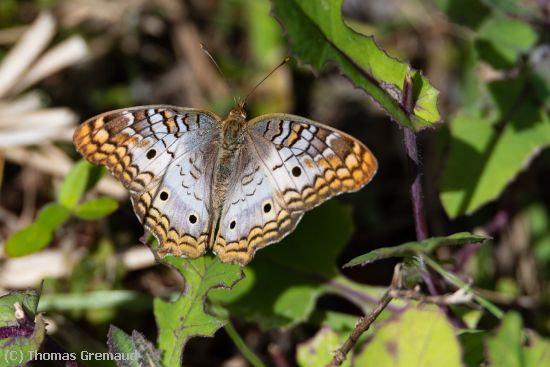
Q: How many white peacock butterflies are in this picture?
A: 1